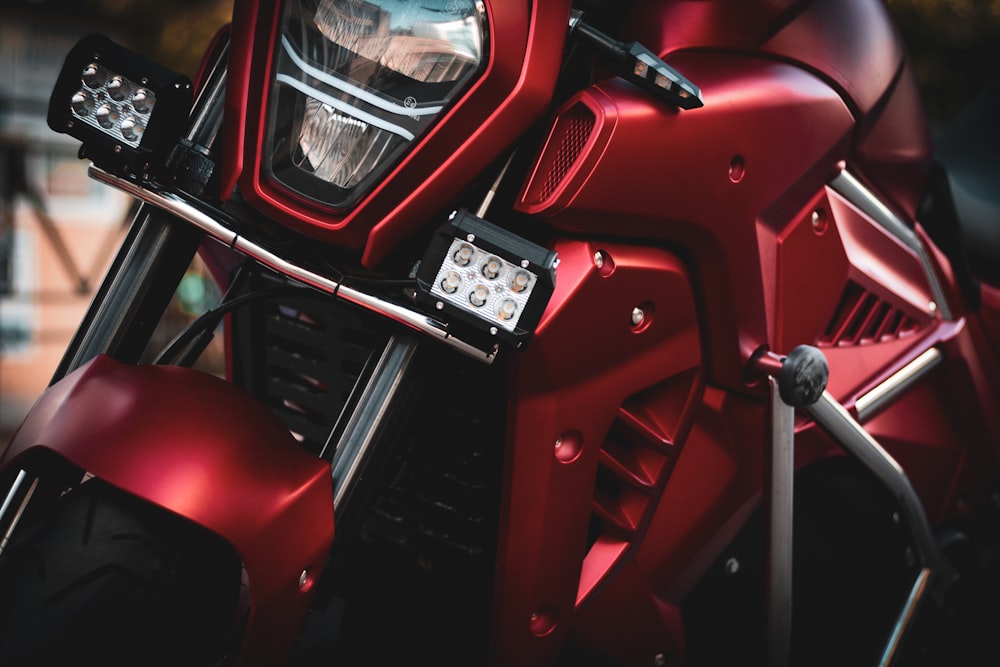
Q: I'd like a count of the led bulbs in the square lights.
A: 12